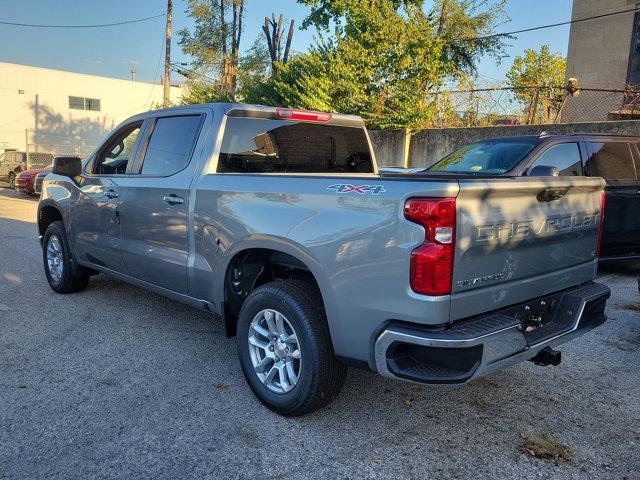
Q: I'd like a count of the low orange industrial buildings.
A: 0